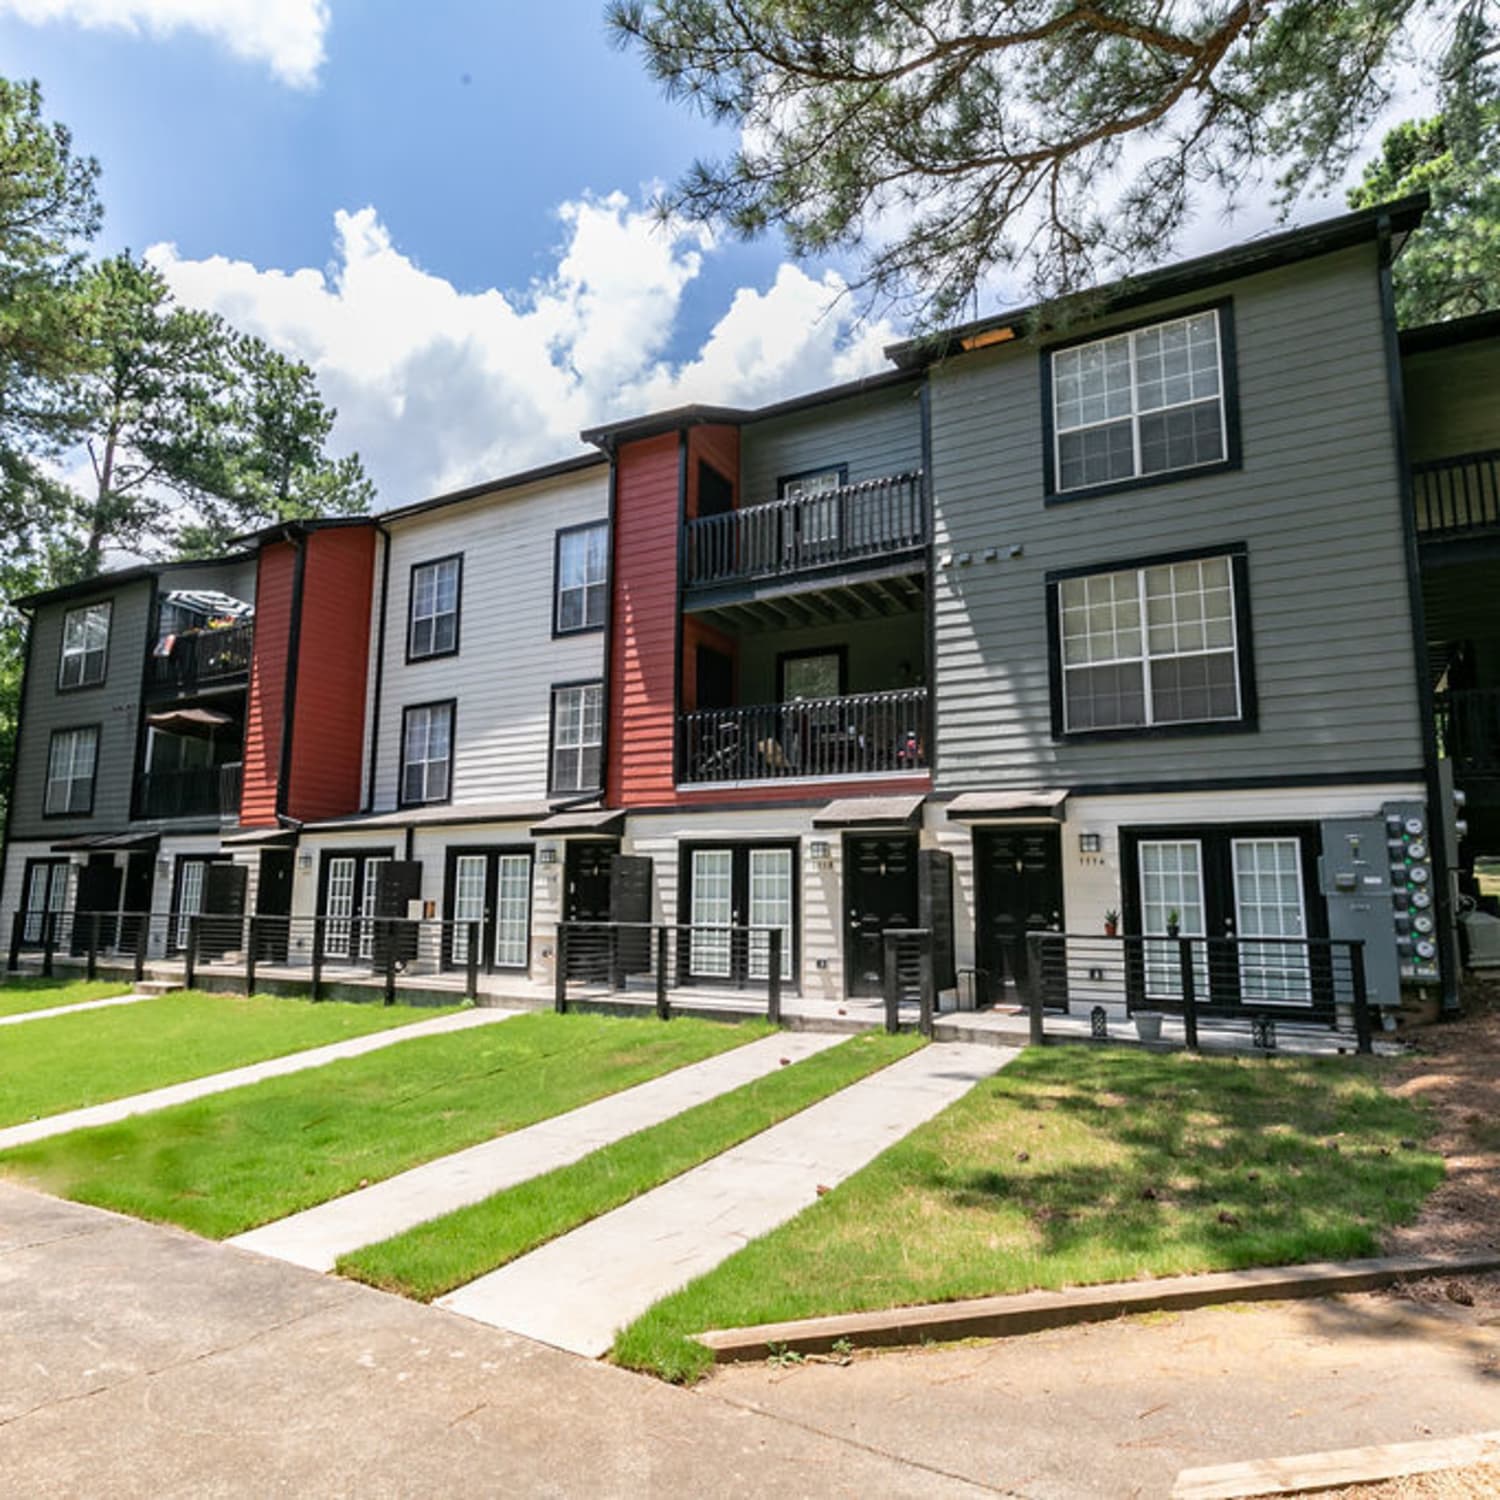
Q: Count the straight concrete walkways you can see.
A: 4